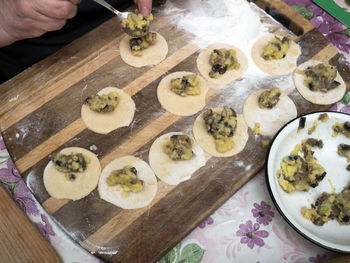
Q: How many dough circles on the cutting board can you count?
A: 11